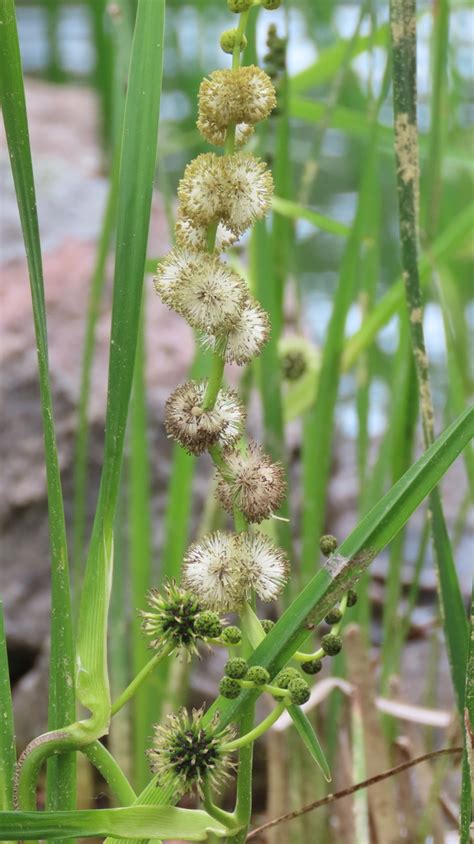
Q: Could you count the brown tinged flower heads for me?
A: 2